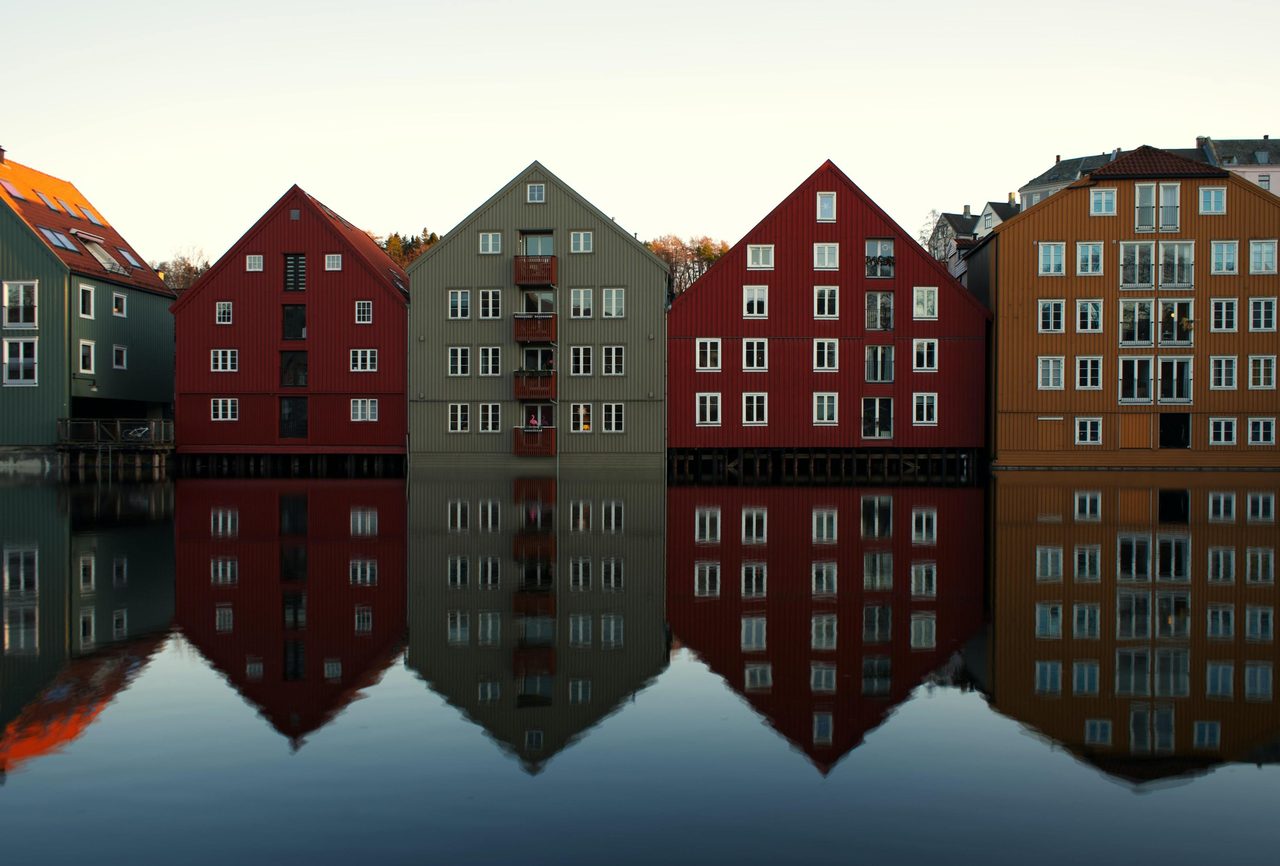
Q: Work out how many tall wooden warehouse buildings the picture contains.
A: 5